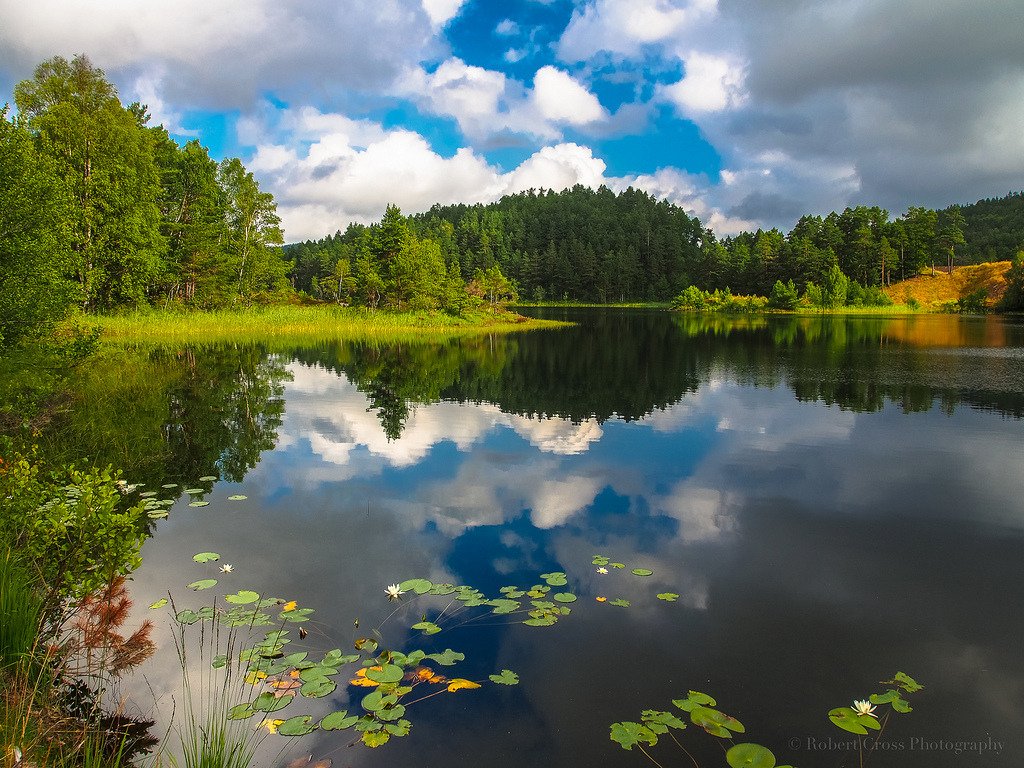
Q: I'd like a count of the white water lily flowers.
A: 4